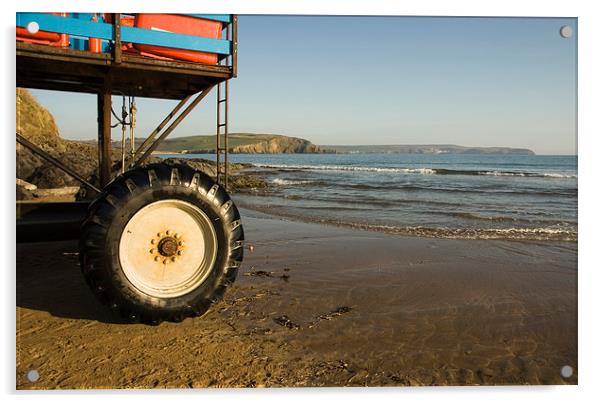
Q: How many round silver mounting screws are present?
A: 4